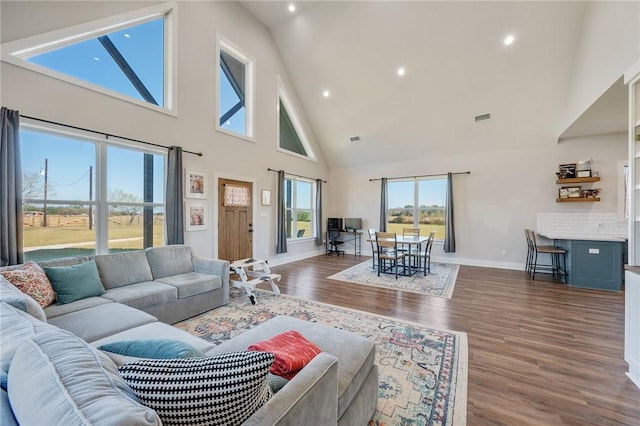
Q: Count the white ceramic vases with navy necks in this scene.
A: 0